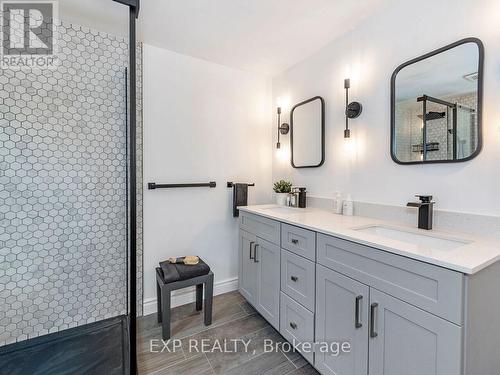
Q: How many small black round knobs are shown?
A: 3